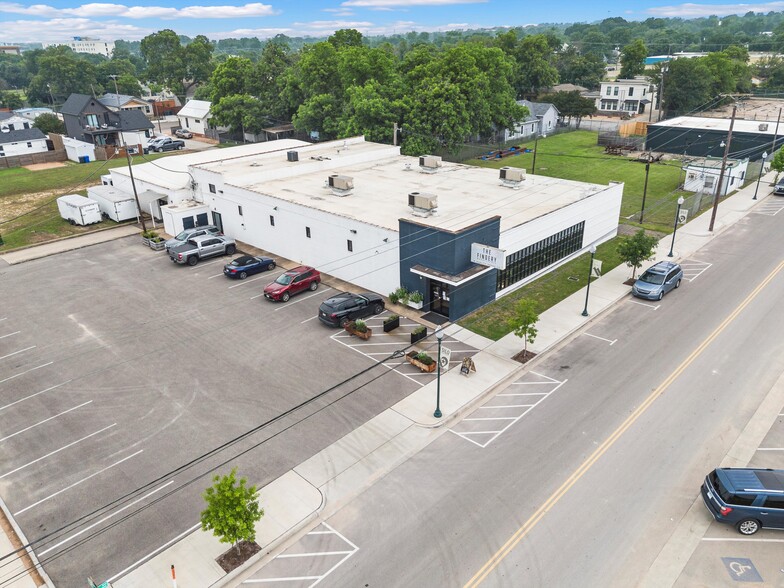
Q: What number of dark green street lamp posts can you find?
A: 4